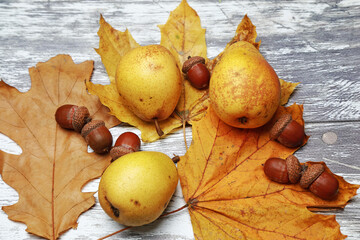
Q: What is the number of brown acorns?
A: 7